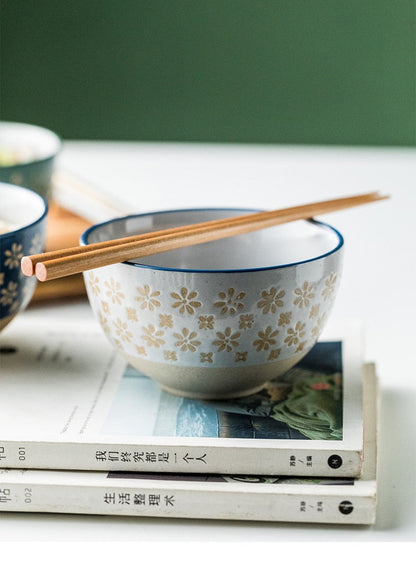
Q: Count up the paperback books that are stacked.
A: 2